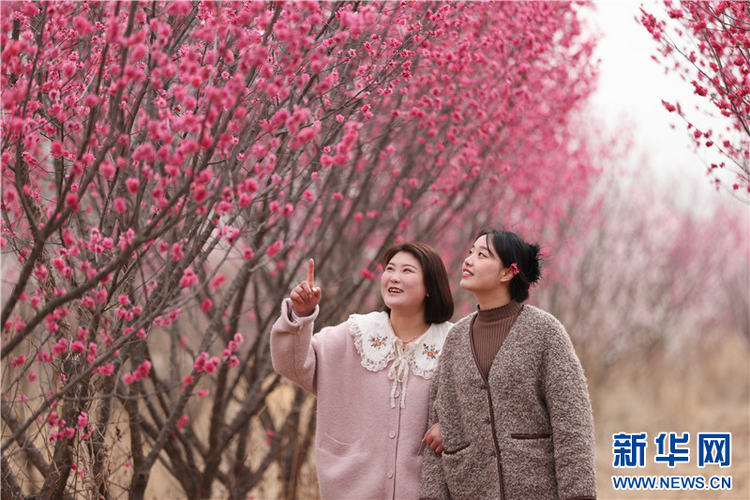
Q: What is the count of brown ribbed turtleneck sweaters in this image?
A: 1